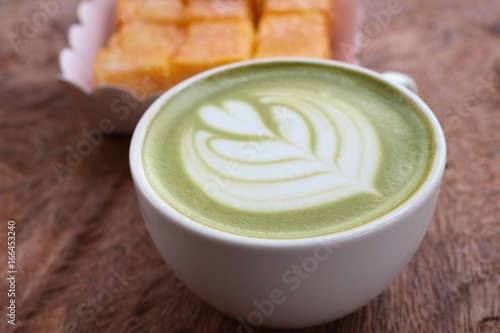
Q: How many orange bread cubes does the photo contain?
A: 6